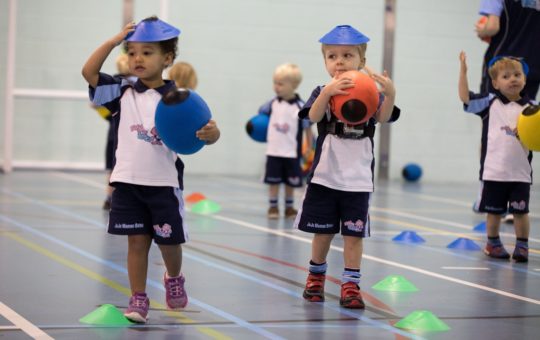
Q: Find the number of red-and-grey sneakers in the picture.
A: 2